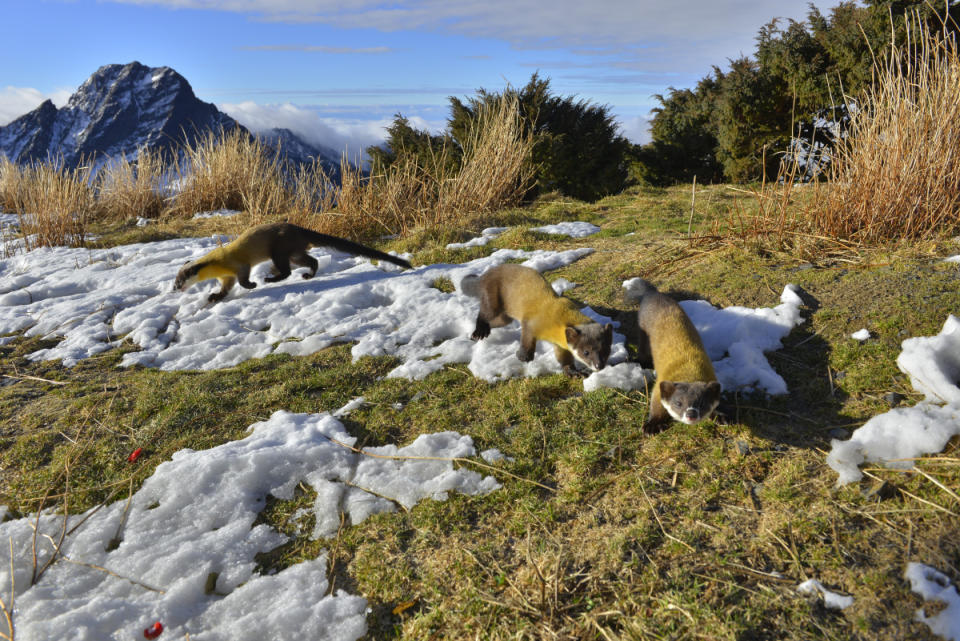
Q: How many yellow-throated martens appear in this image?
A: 3